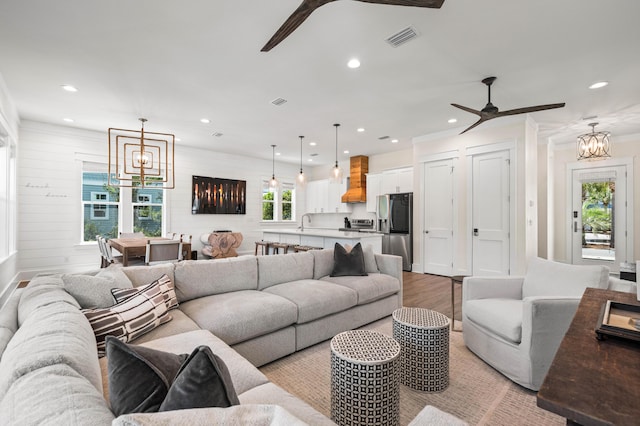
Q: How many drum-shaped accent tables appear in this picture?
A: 2